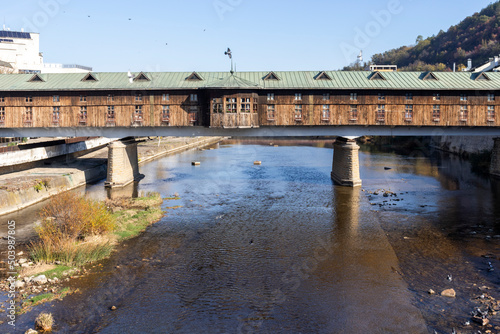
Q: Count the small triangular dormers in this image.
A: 9